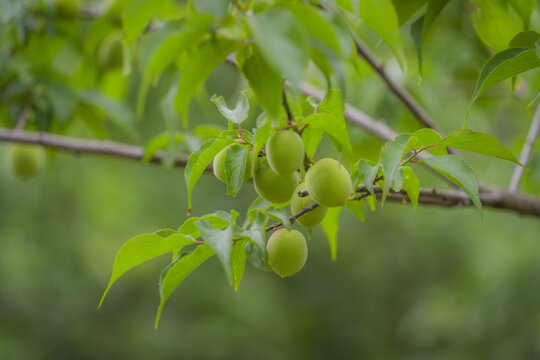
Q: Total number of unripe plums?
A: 7